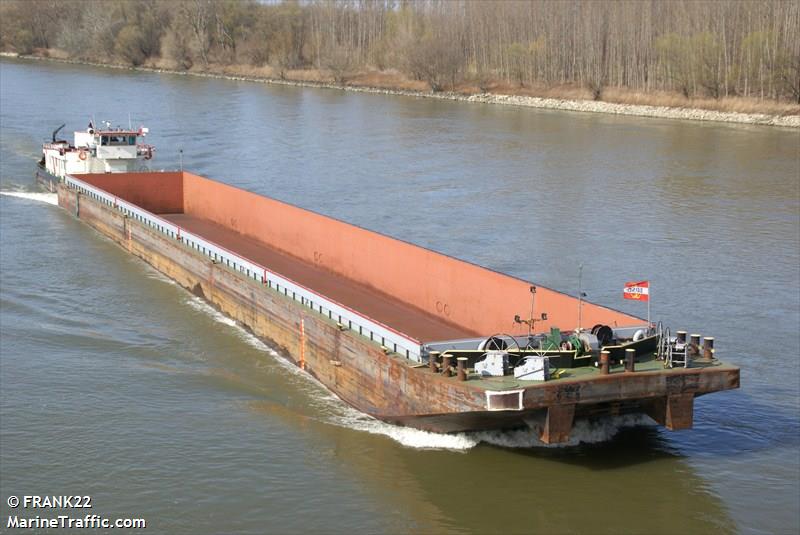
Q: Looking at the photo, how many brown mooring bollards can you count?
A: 8